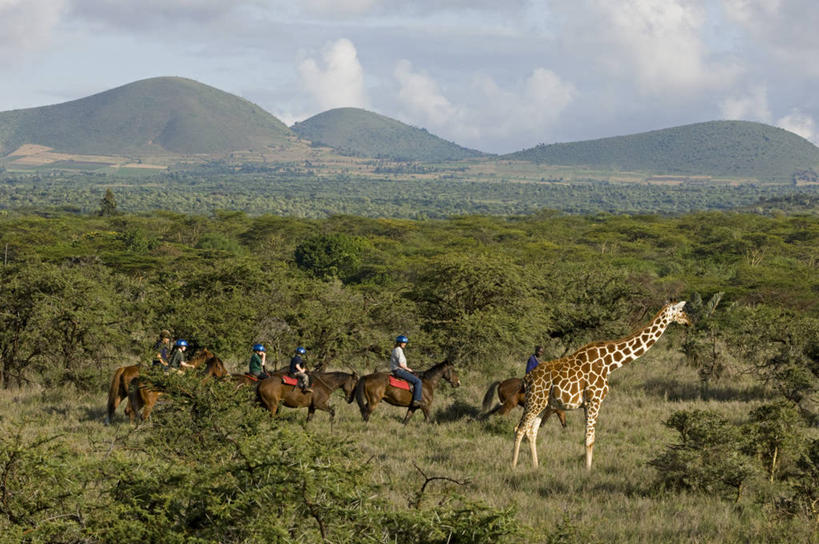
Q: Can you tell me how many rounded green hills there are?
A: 3